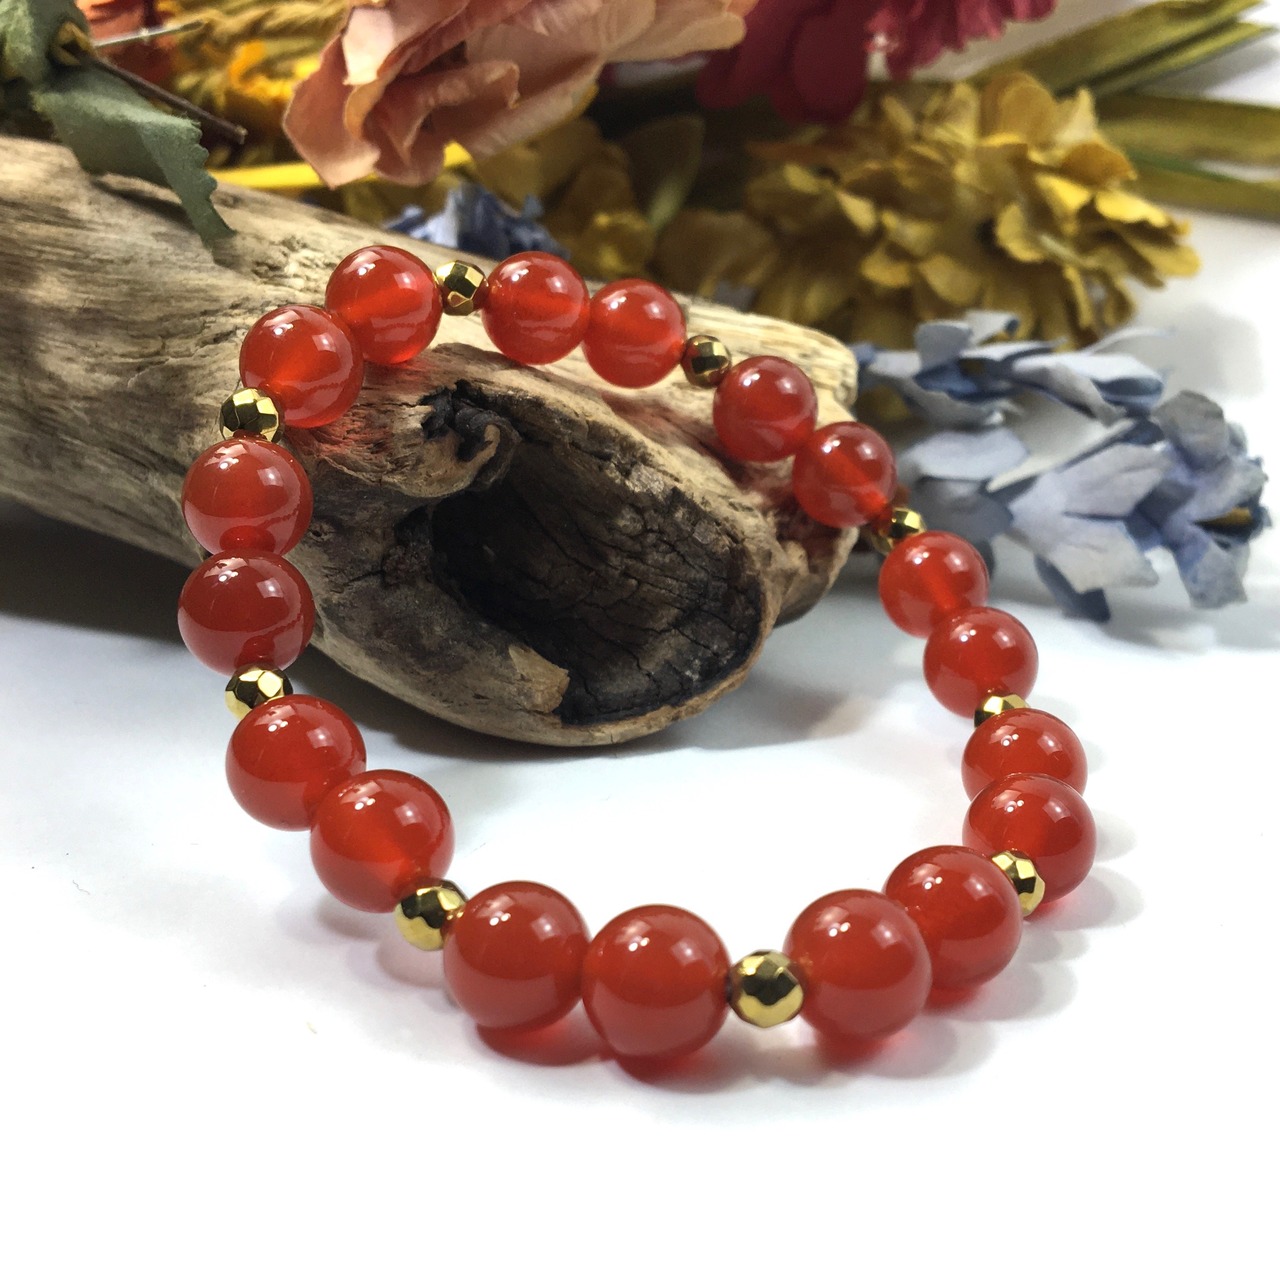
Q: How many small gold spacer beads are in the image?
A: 9